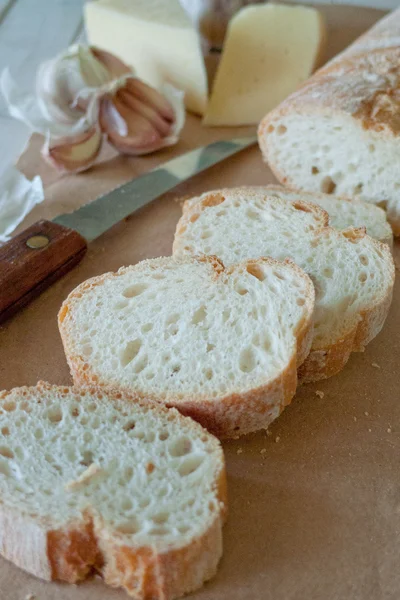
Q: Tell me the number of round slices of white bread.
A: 4